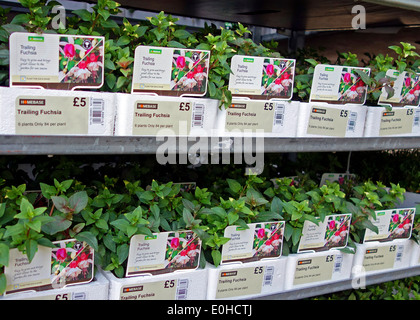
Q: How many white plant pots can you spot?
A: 10